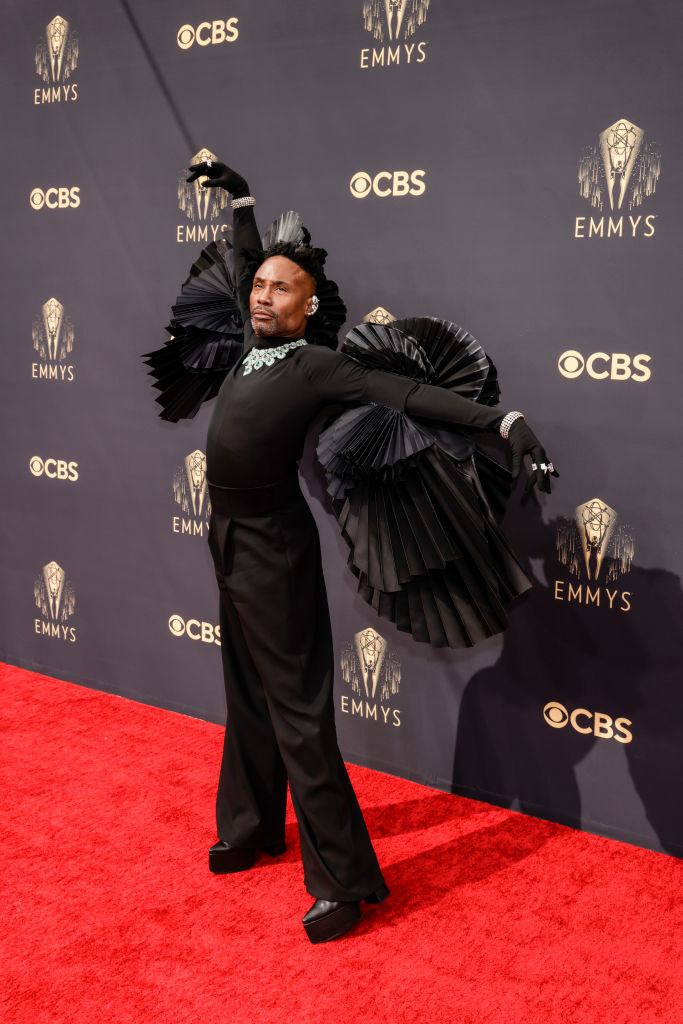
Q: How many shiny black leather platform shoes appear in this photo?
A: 2